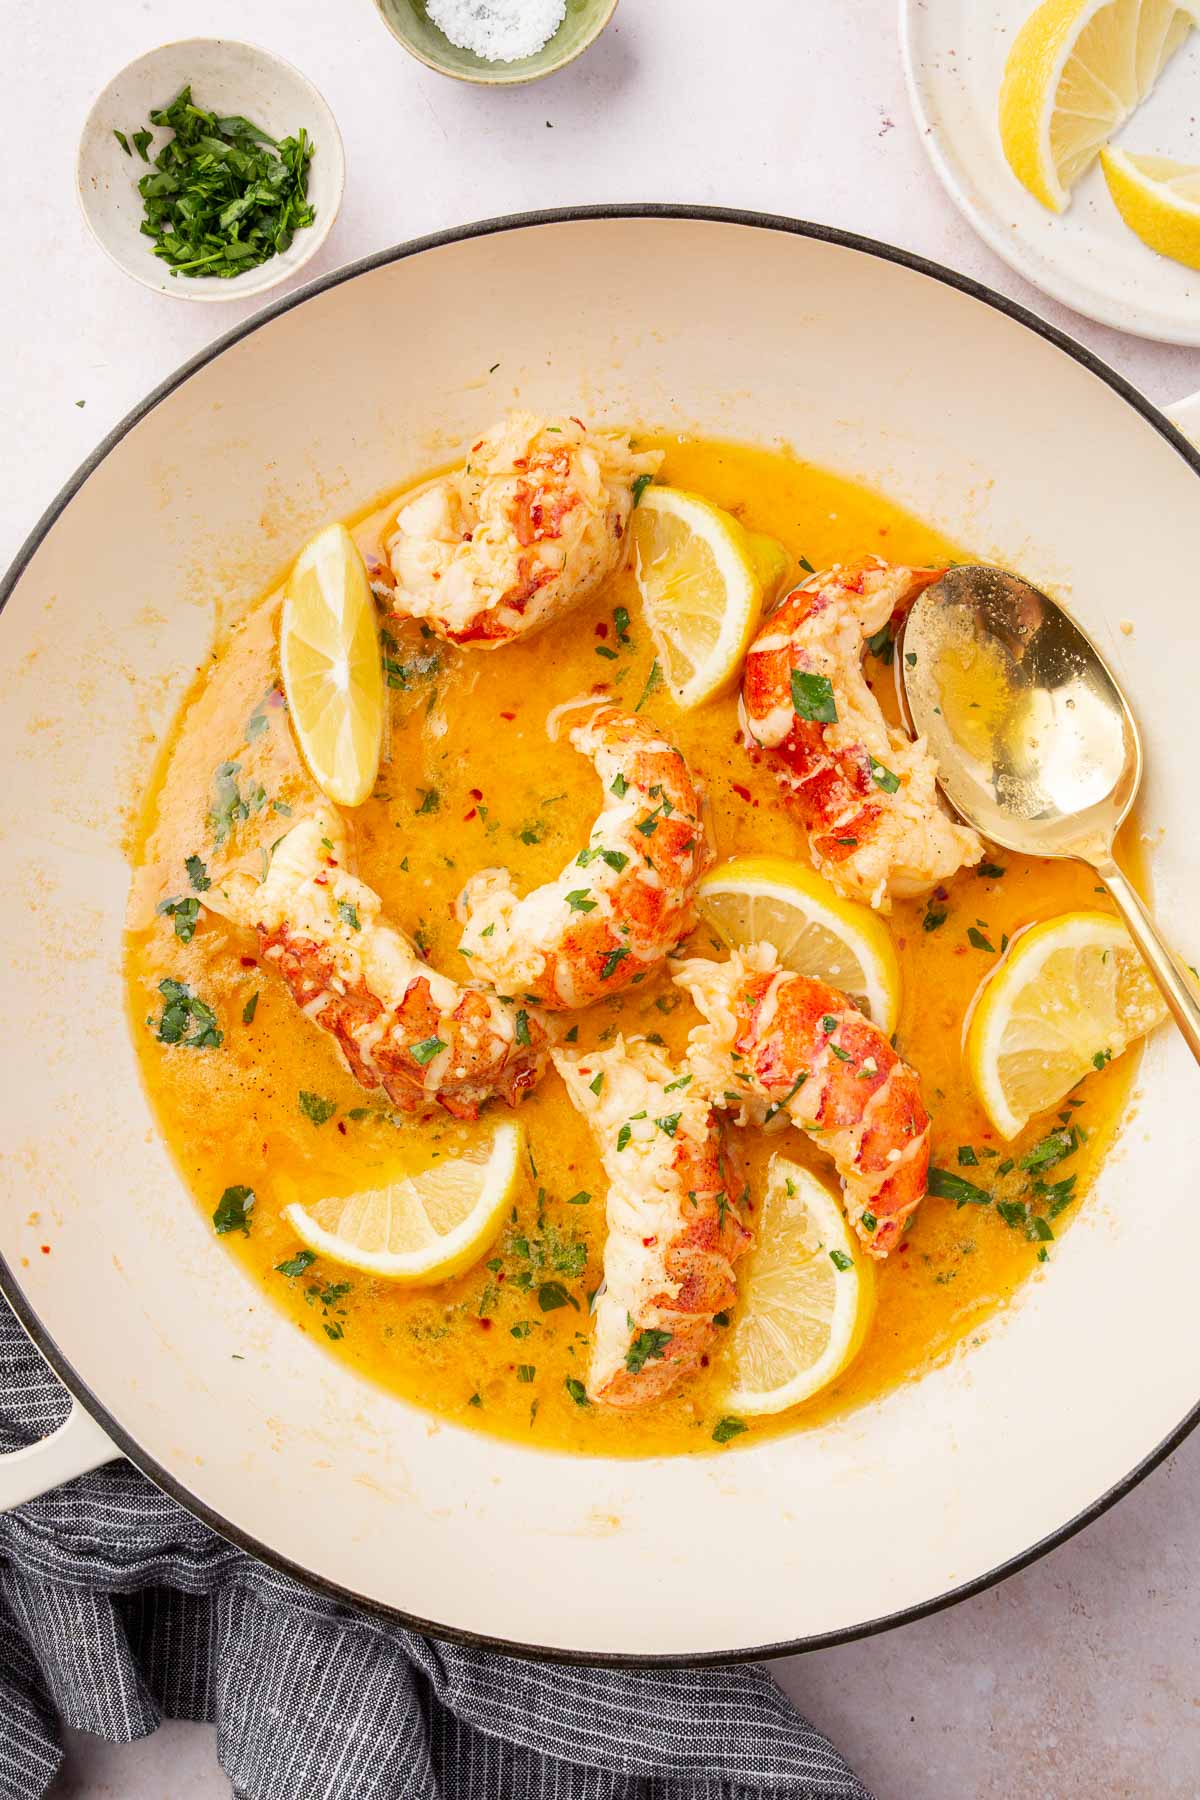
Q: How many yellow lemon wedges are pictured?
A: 8